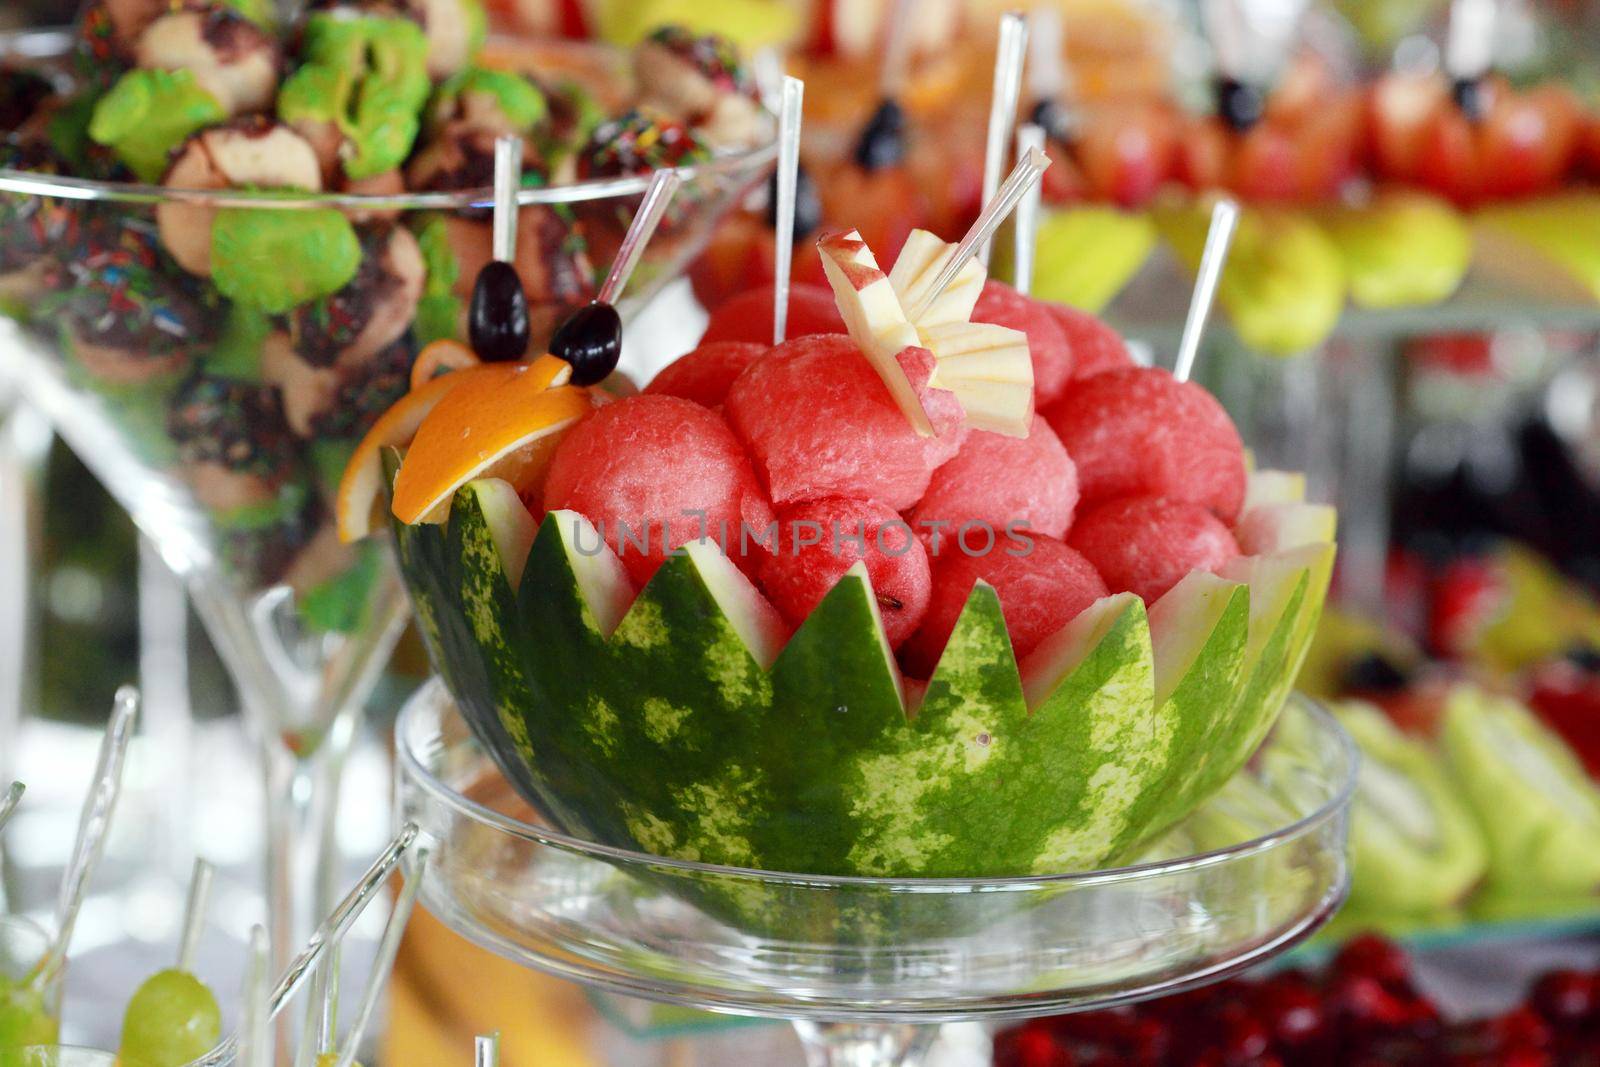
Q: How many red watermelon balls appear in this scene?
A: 11